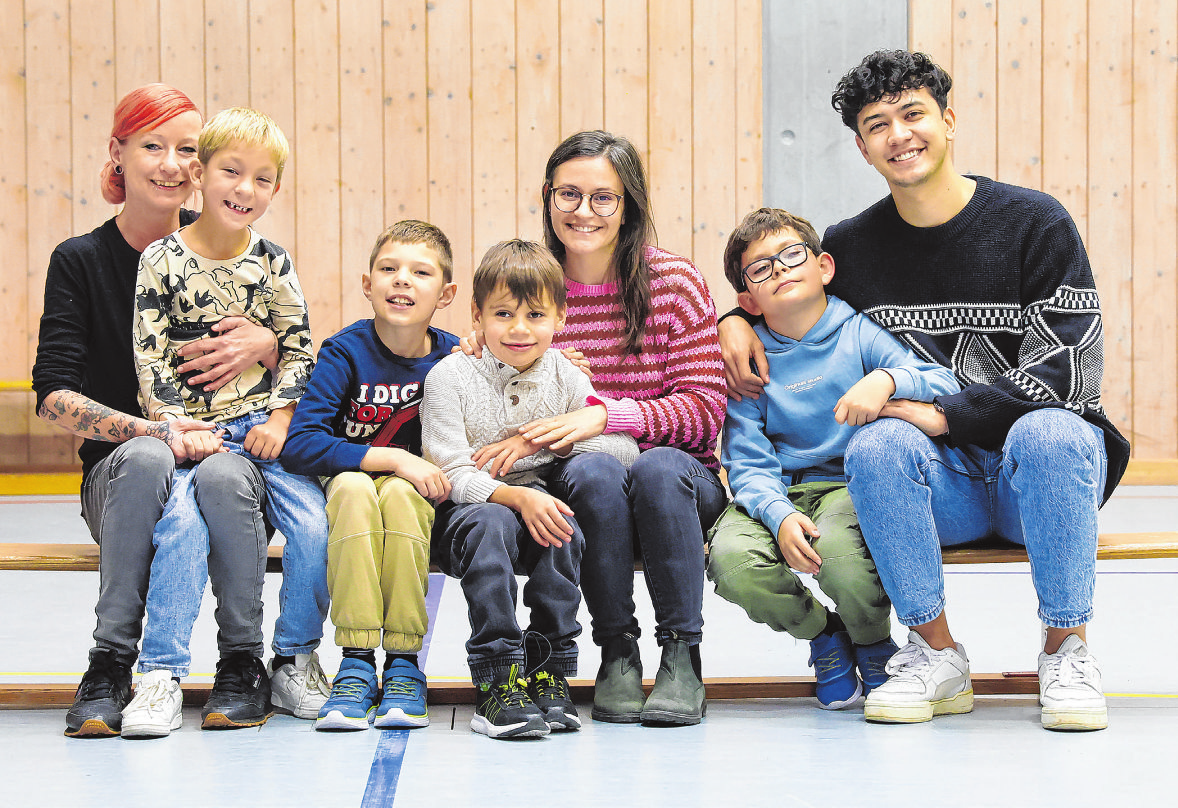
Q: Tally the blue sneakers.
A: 4